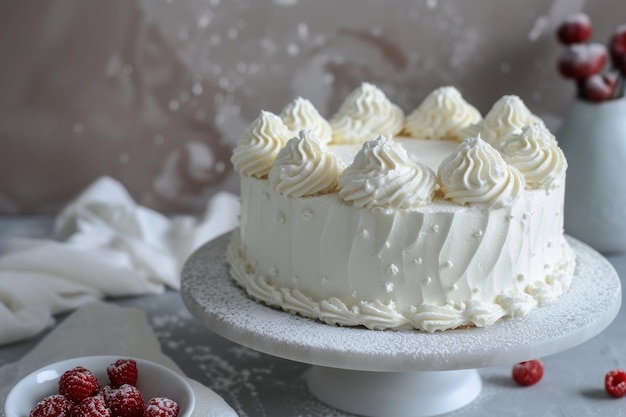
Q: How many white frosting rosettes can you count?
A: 9